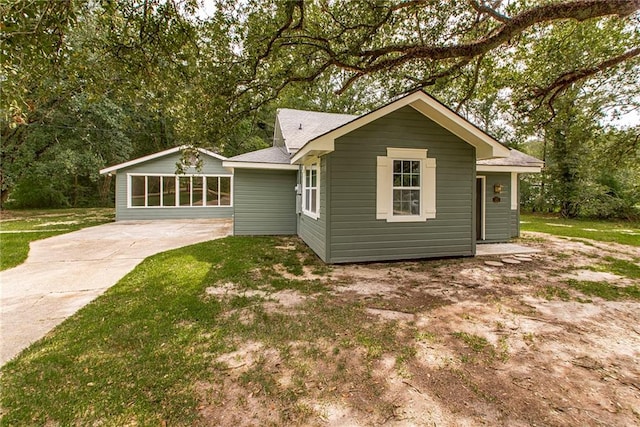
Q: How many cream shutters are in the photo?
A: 2